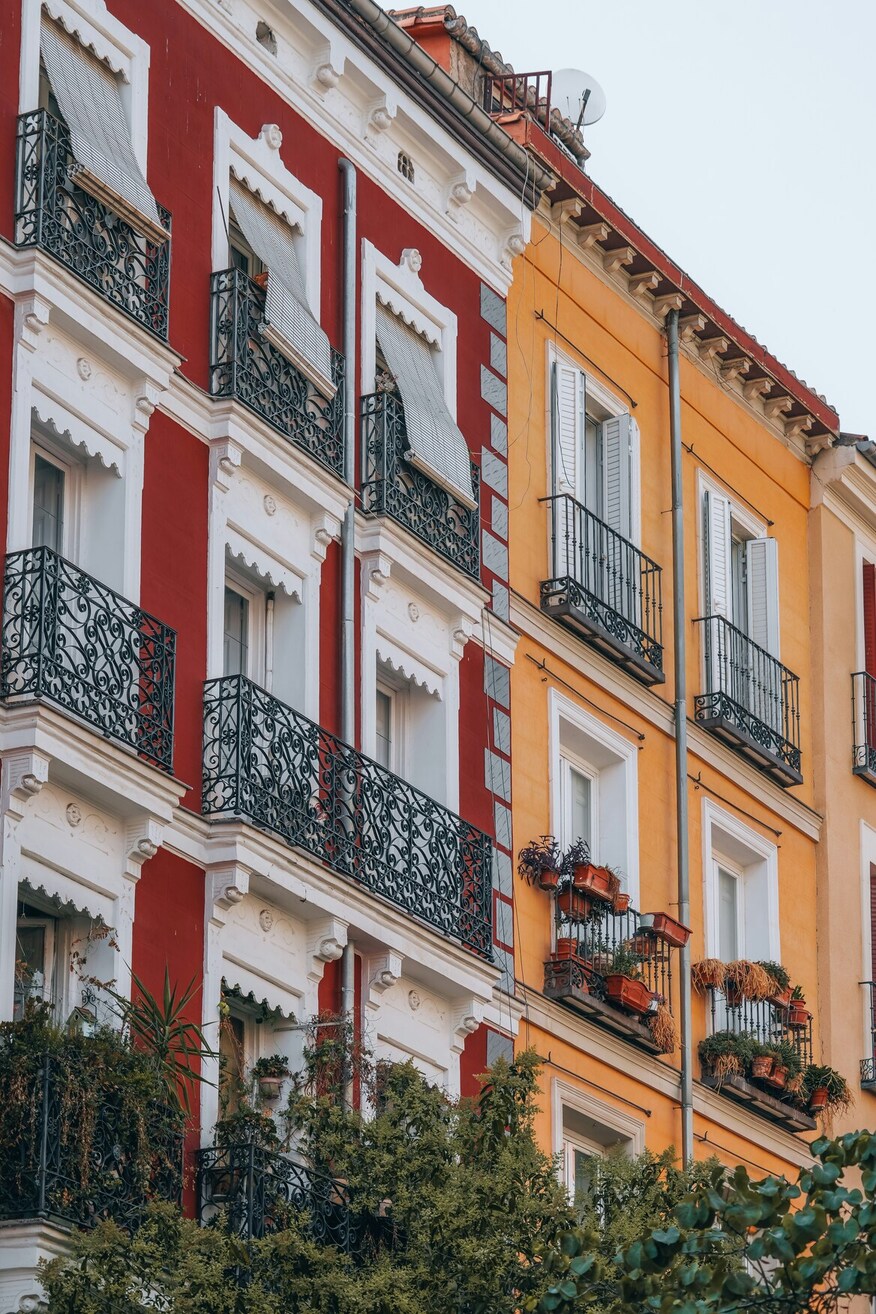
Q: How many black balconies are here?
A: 13